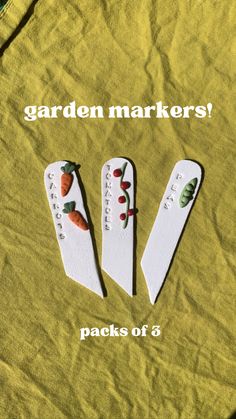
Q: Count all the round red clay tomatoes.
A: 5